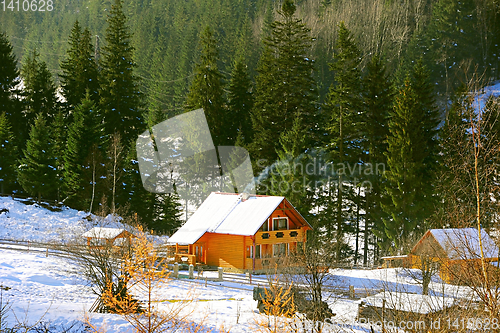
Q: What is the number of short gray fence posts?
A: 3